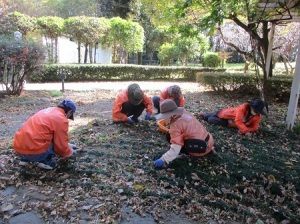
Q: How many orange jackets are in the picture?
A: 5